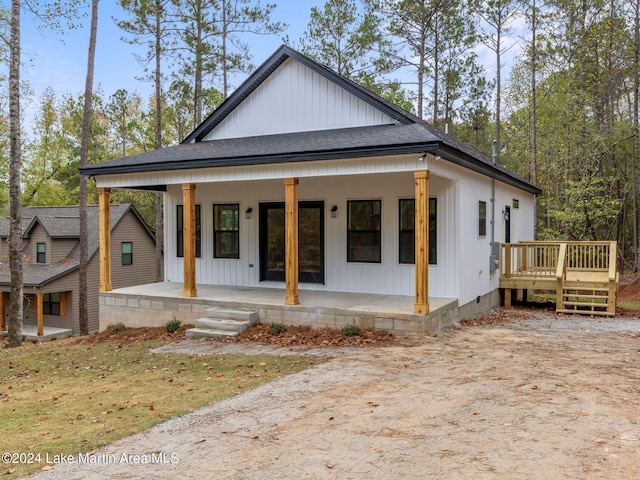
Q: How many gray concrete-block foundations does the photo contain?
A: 1